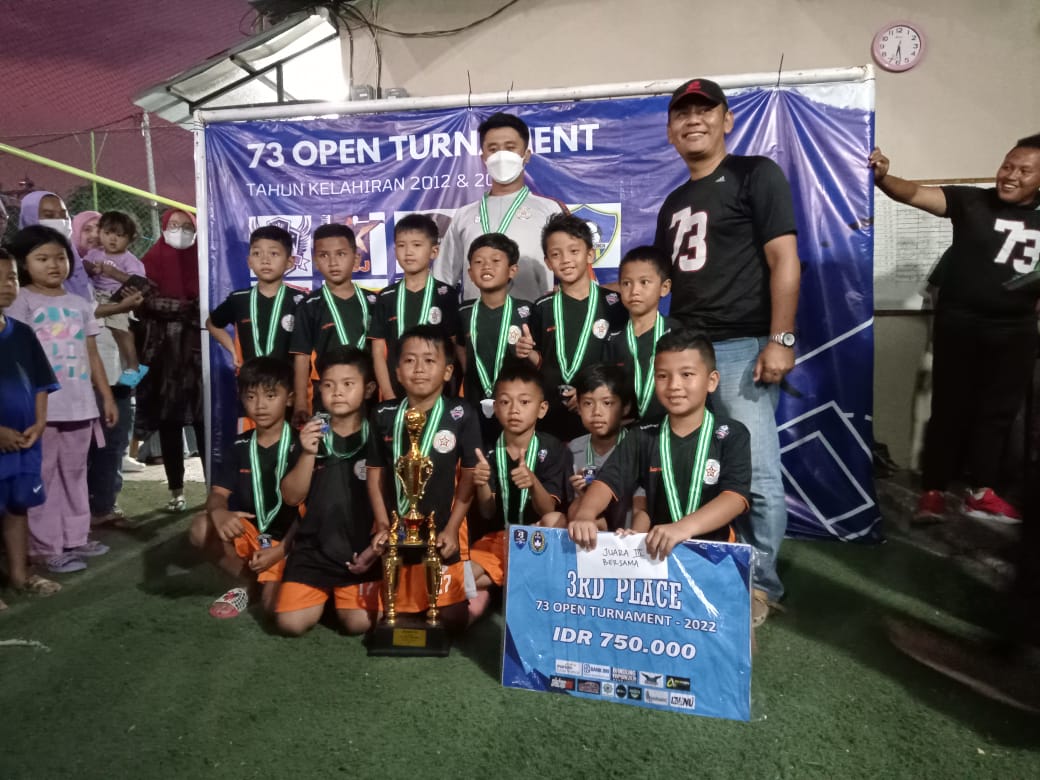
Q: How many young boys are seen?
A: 13